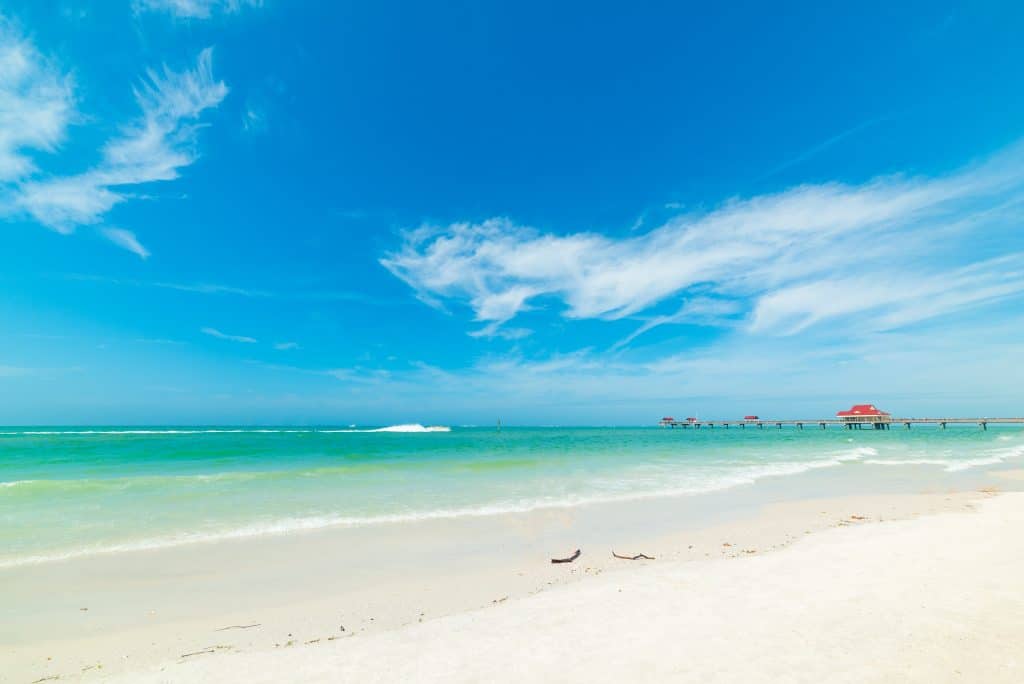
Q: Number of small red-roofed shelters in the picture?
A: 3